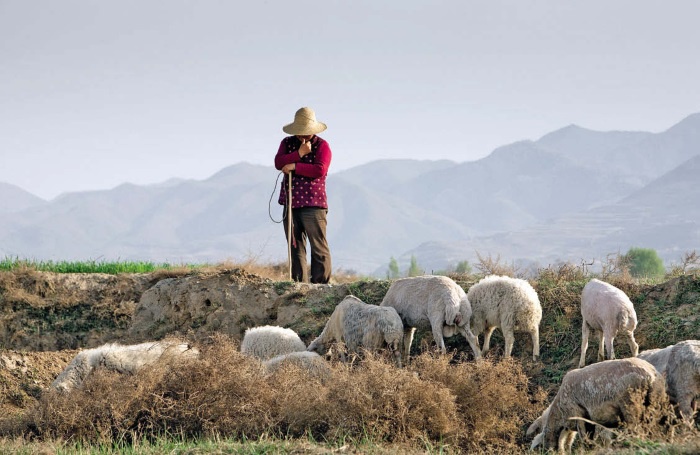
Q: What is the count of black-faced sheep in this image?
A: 0